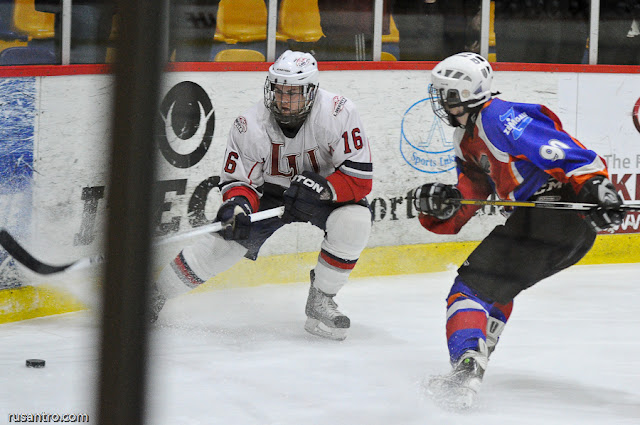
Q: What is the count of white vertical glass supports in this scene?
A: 5